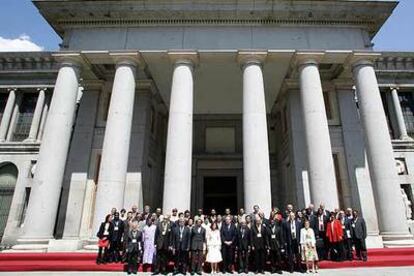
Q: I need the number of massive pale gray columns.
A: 6